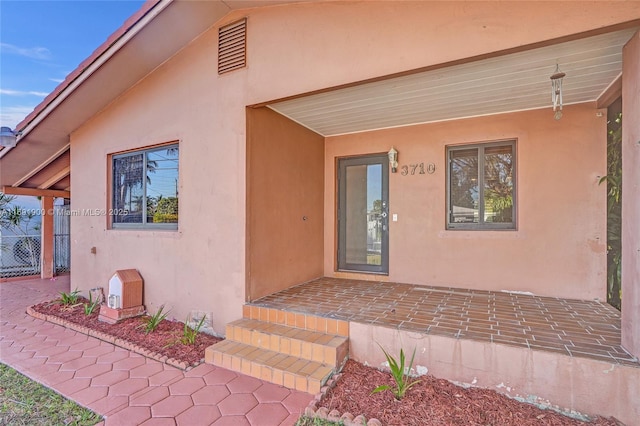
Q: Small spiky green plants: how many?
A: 5